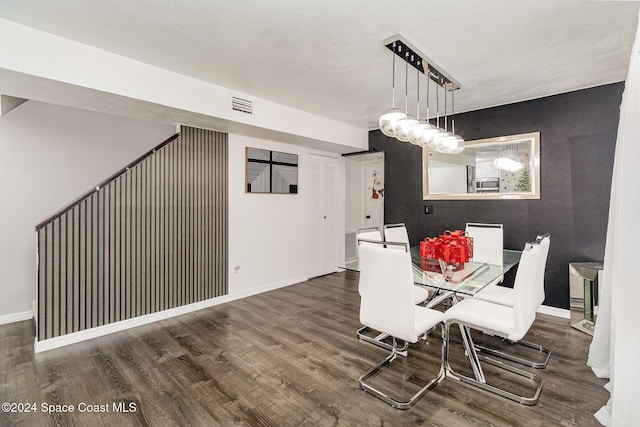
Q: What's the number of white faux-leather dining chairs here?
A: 6